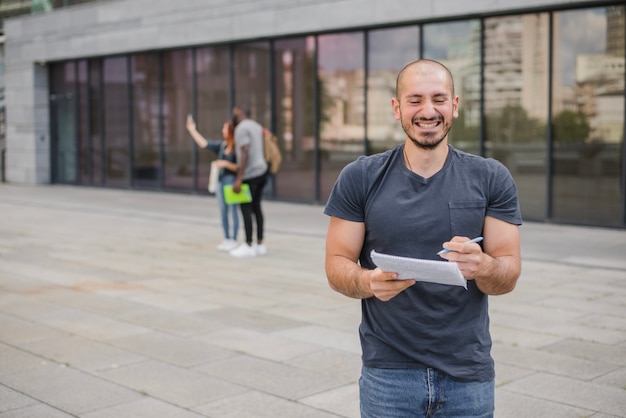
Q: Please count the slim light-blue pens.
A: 1